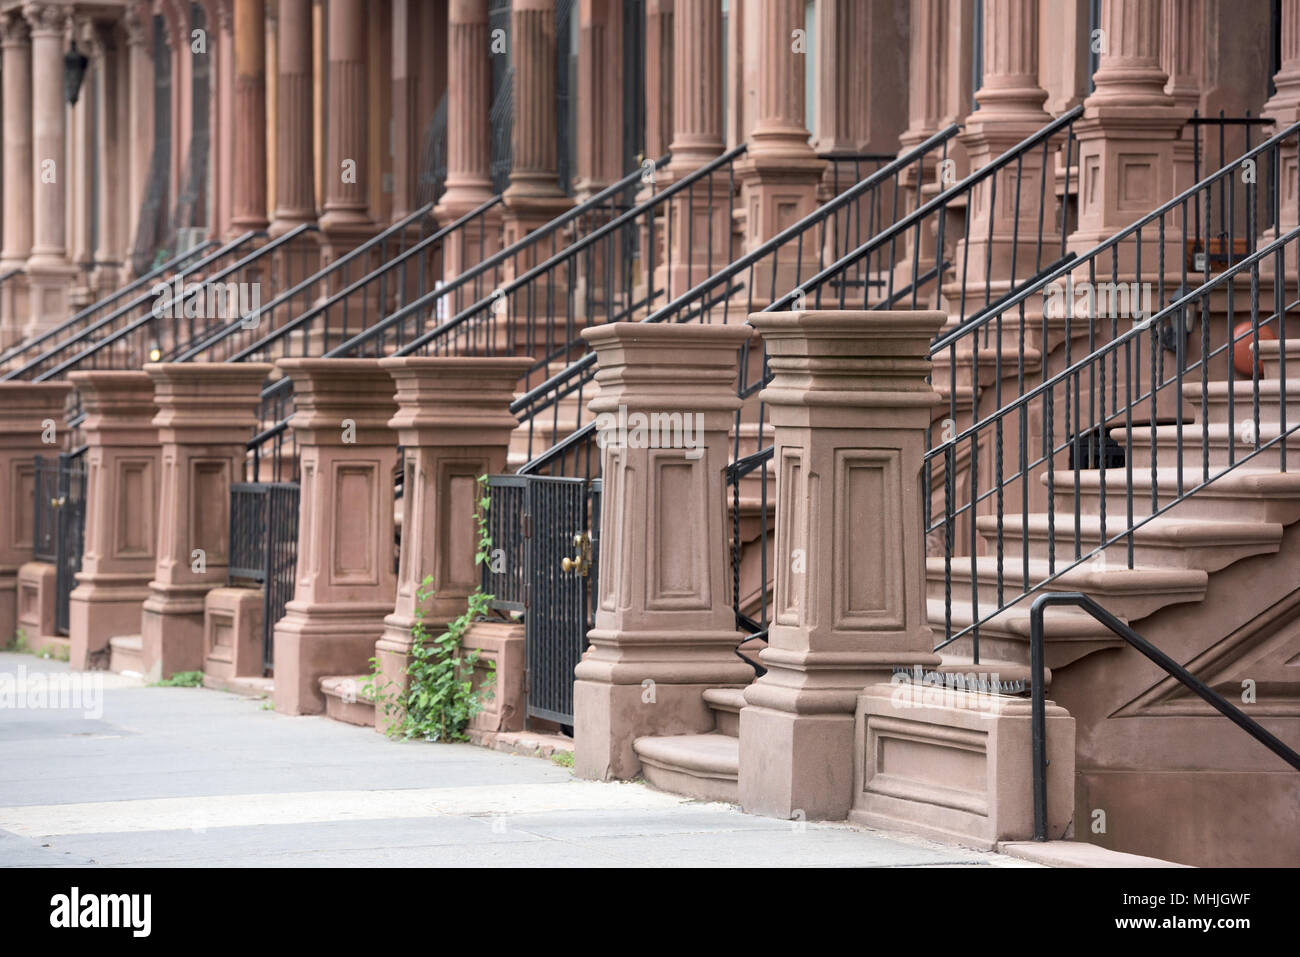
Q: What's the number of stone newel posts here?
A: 7